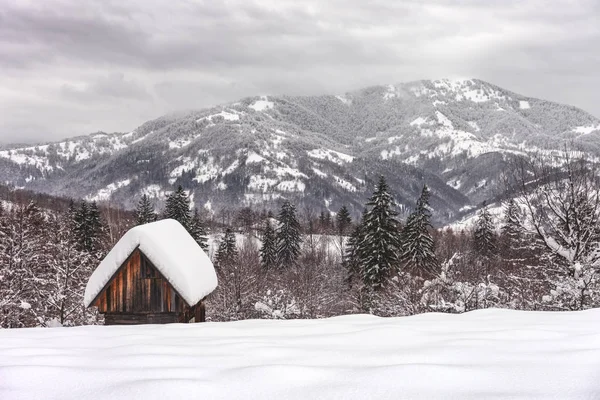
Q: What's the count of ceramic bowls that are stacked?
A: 0